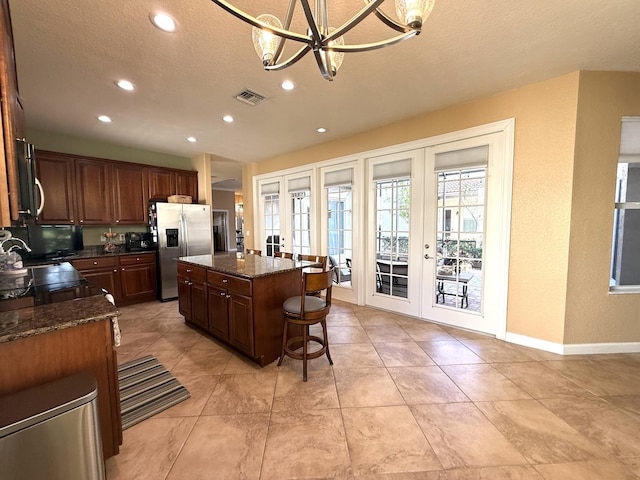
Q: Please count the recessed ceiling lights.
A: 7